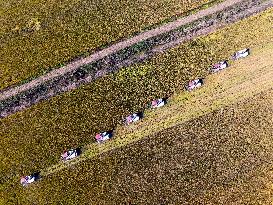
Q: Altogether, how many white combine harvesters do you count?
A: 8